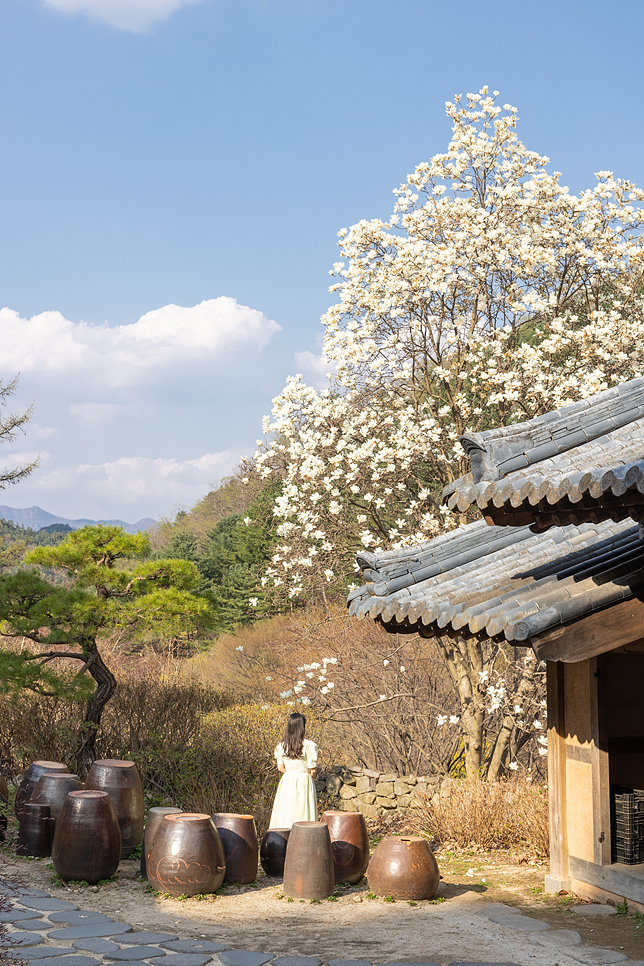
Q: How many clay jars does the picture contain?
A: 12